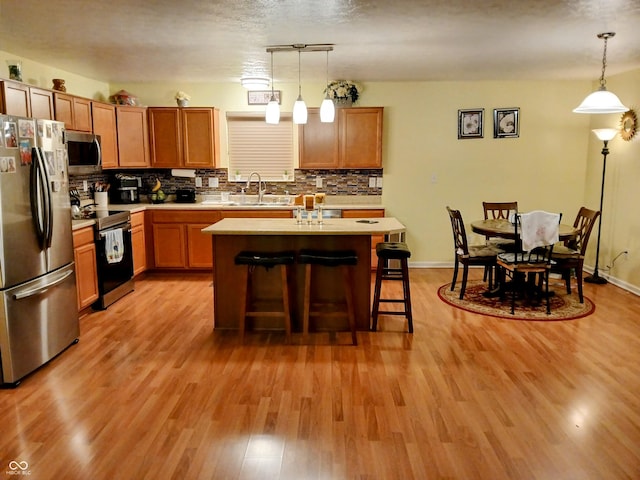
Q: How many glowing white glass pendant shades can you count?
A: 4